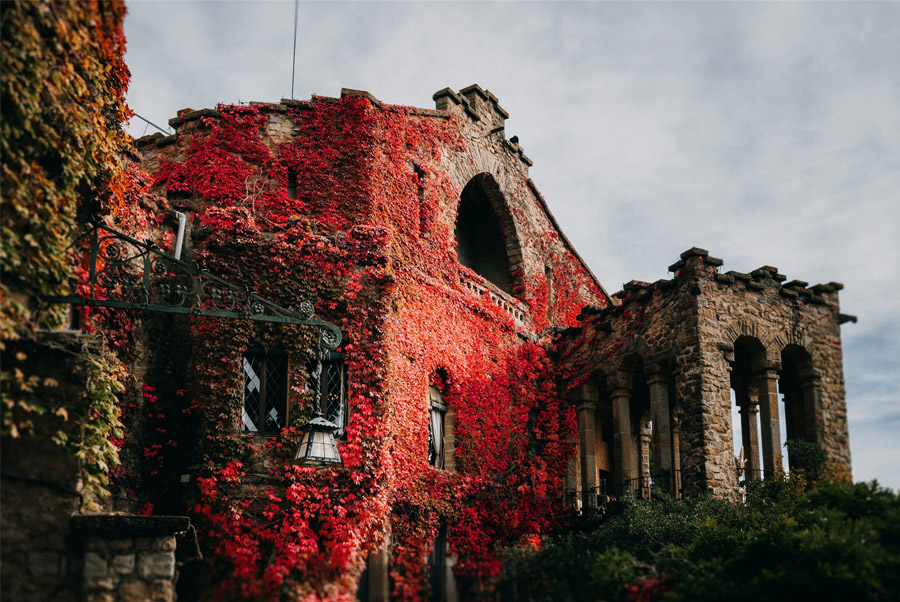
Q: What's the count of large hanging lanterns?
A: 1